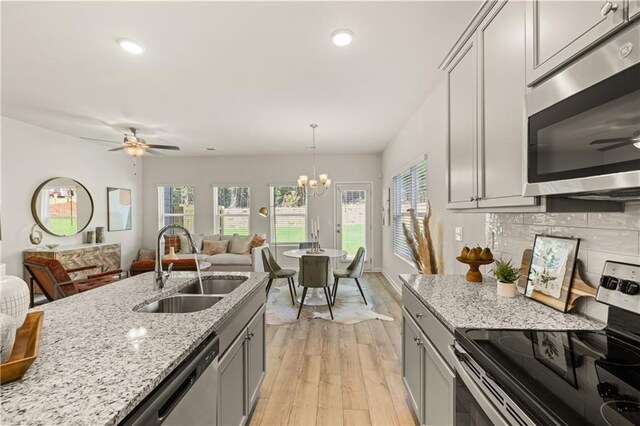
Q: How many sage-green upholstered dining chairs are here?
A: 4